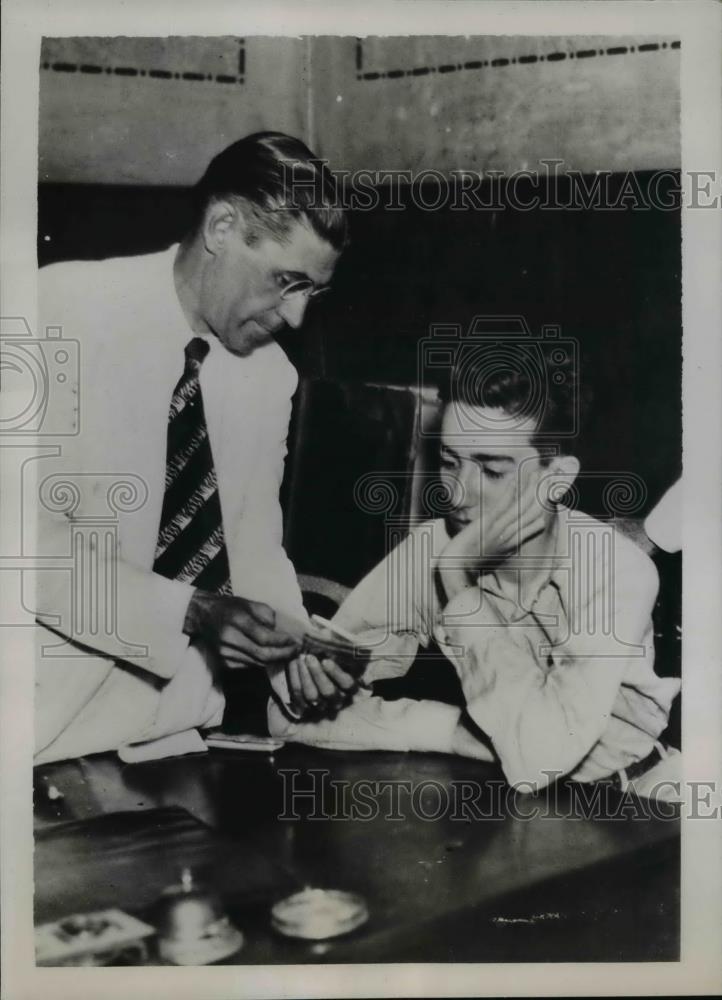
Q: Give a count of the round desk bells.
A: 1